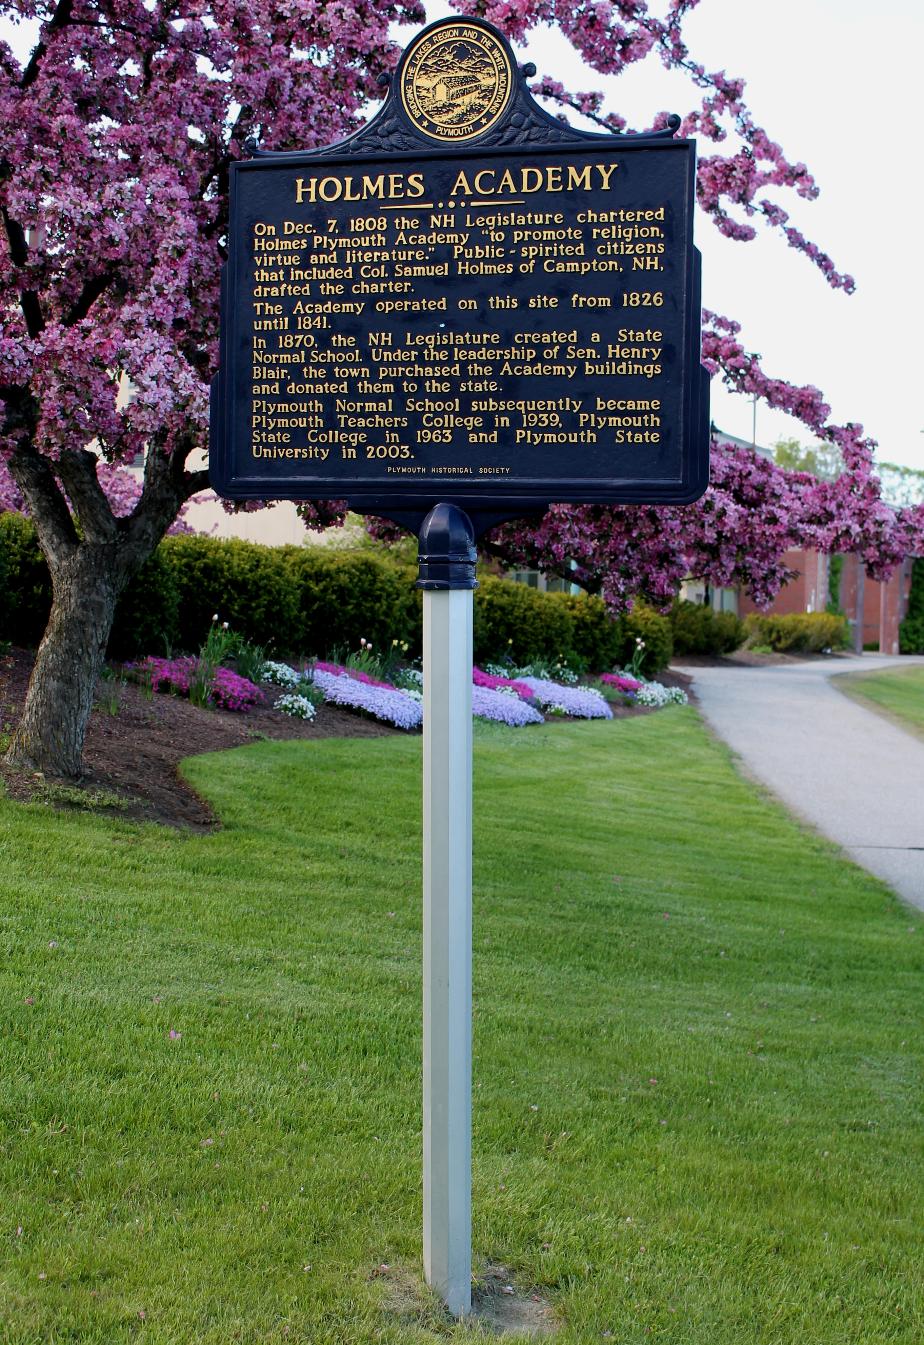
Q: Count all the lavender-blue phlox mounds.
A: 3